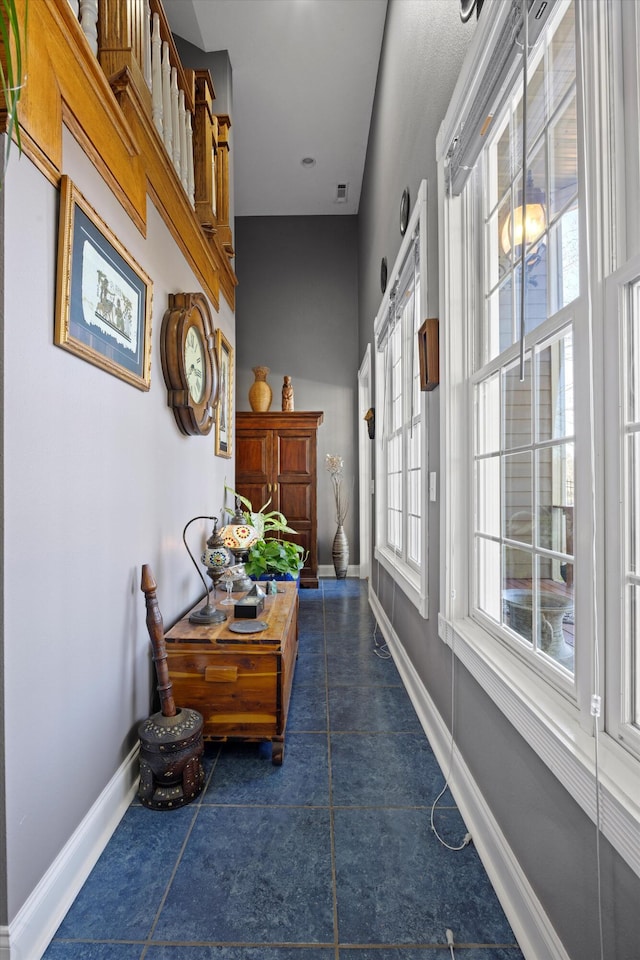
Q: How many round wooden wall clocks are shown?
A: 1